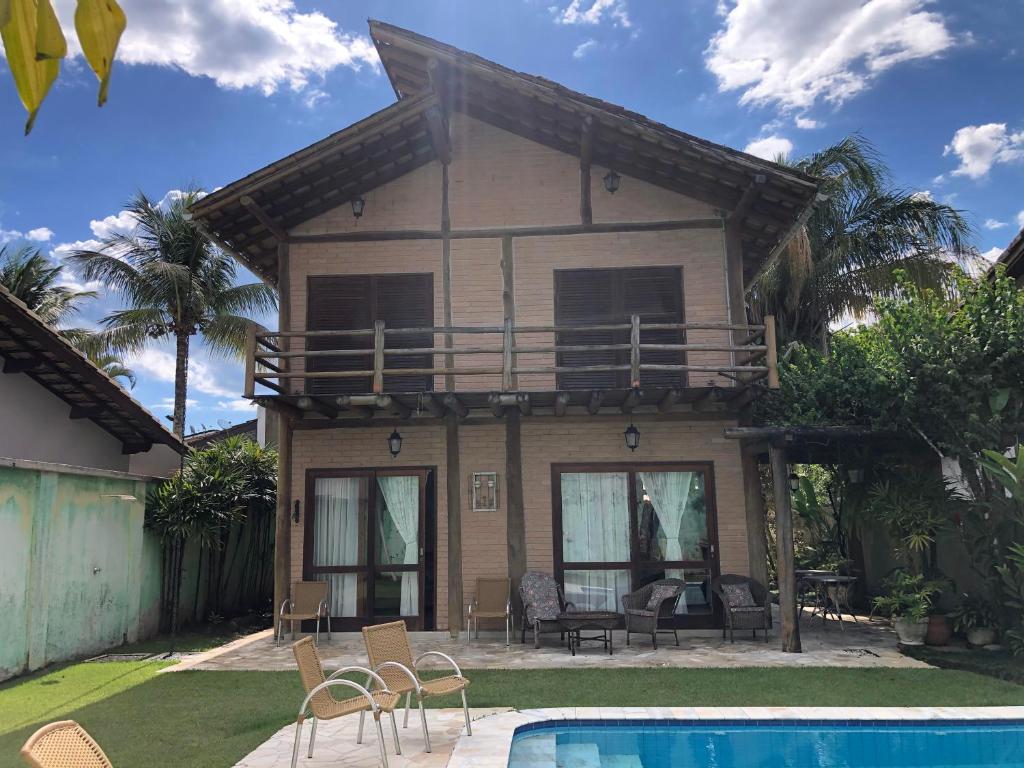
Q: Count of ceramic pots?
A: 3